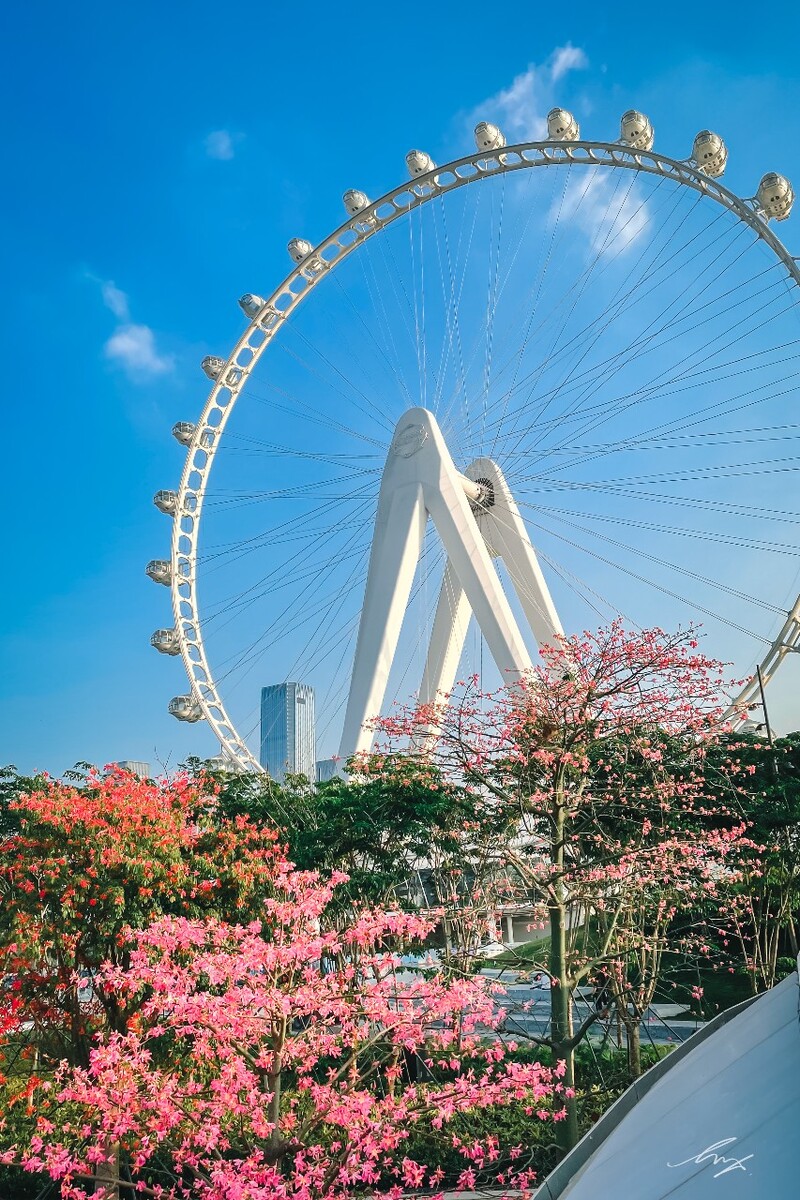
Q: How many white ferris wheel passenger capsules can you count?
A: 15